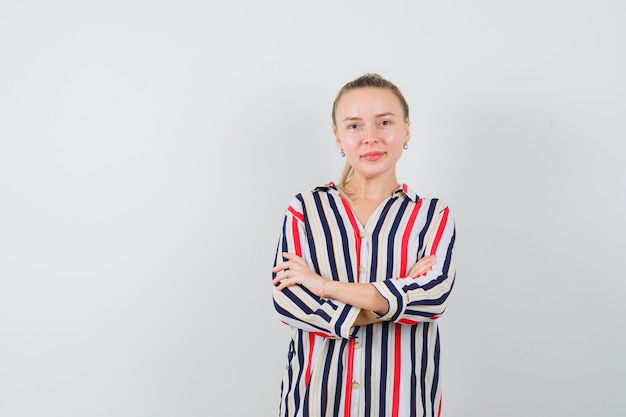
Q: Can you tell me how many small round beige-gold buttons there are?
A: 4